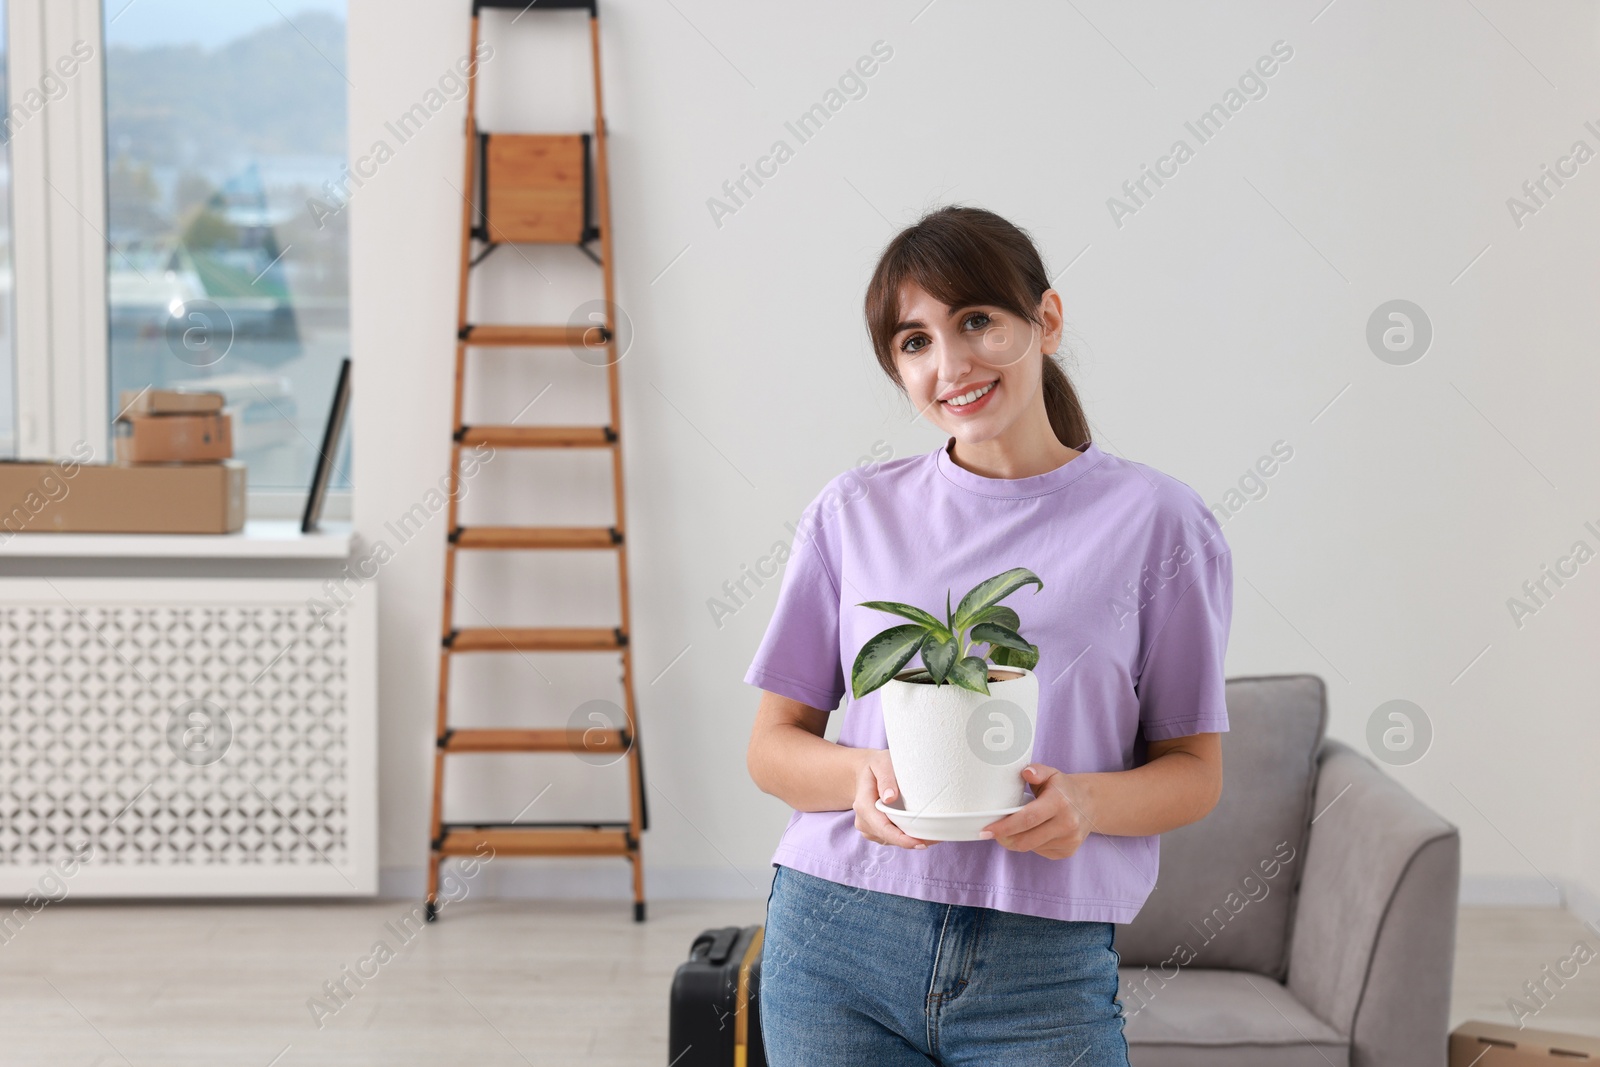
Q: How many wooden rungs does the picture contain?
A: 6